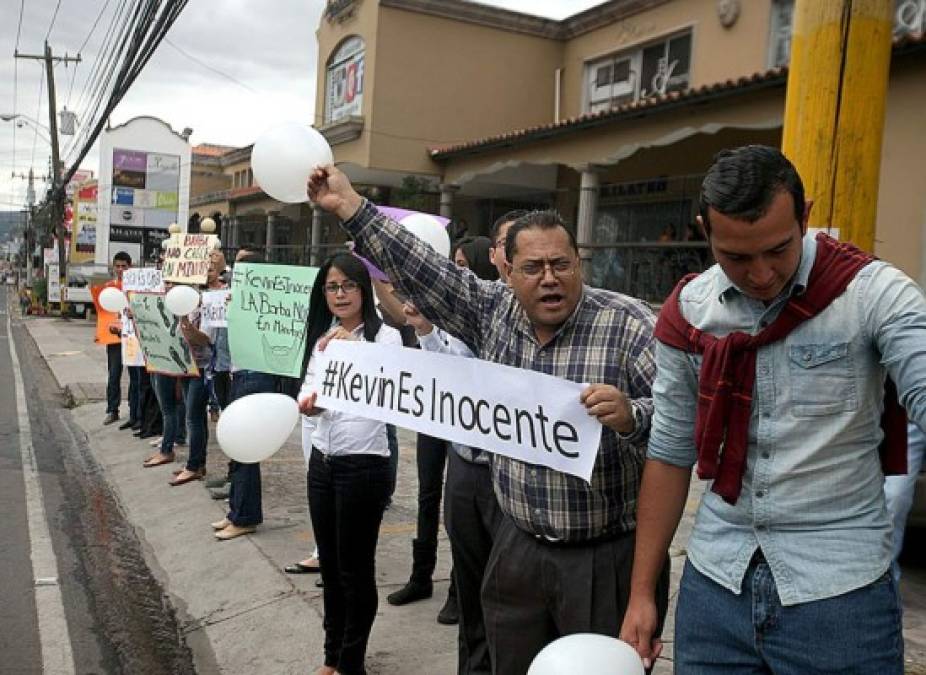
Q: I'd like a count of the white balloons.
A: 6